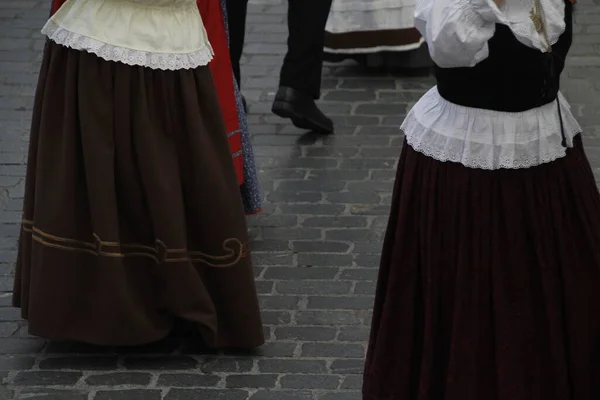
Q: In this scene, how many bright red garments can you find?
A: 1